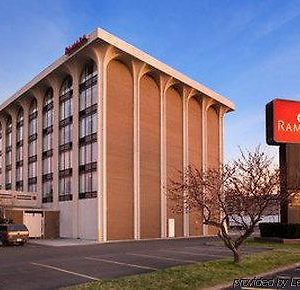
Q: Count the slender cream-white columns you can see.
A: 12